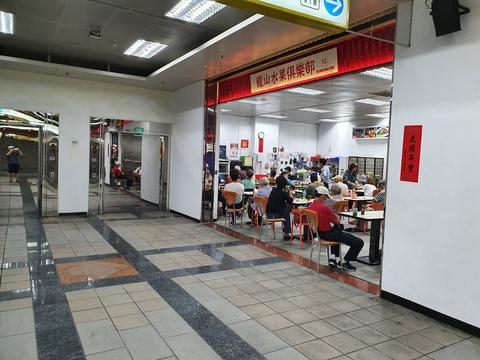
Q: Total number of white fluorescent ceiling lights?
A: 12